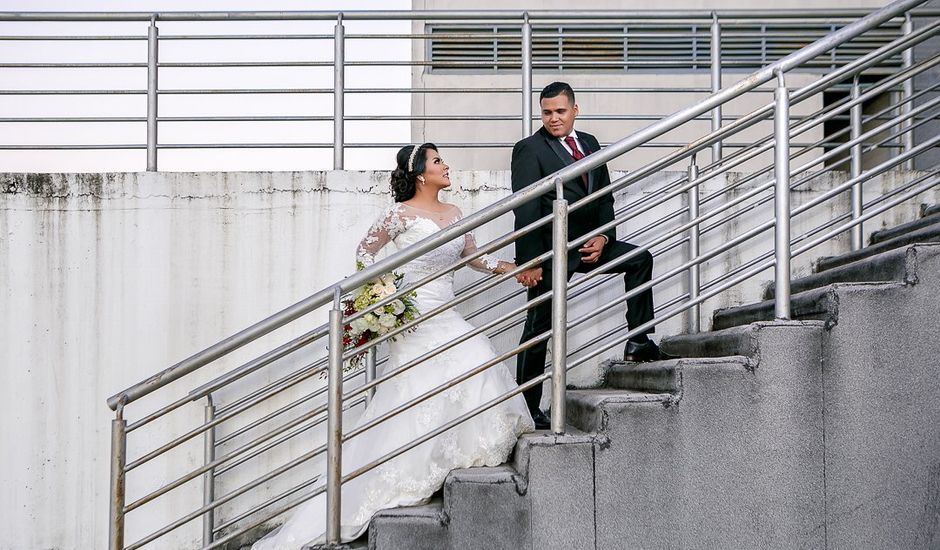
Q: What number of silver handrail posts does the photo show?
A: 13